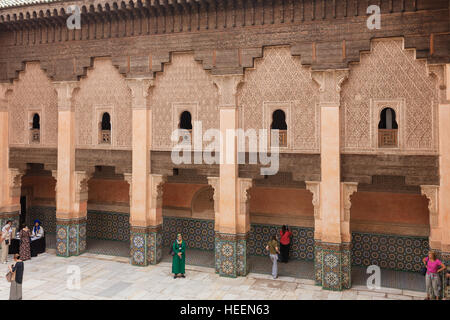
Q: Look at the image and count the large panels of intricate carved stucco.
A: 5